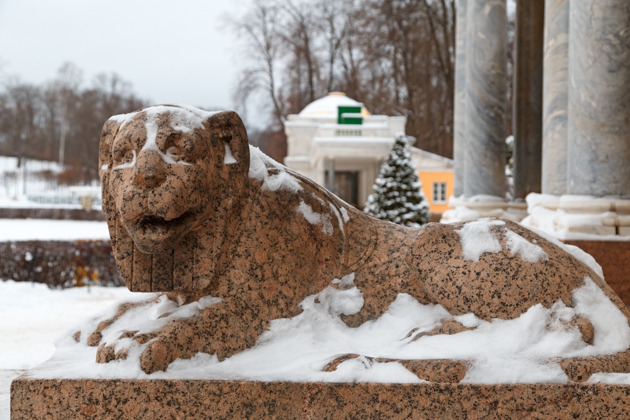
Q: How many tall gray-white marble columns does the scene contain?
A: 4